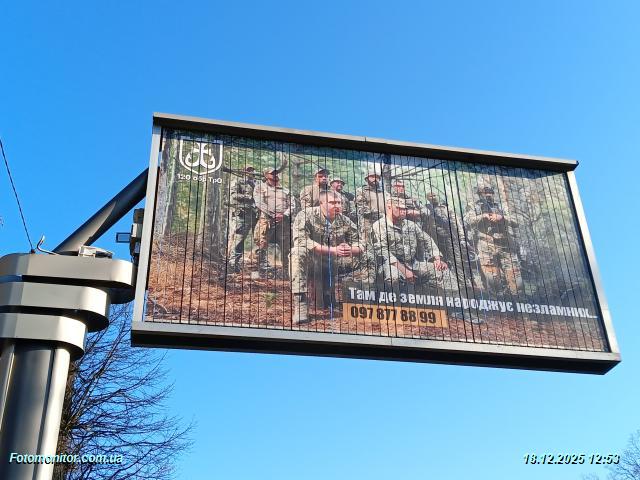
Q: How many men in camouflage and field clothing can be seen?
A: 10